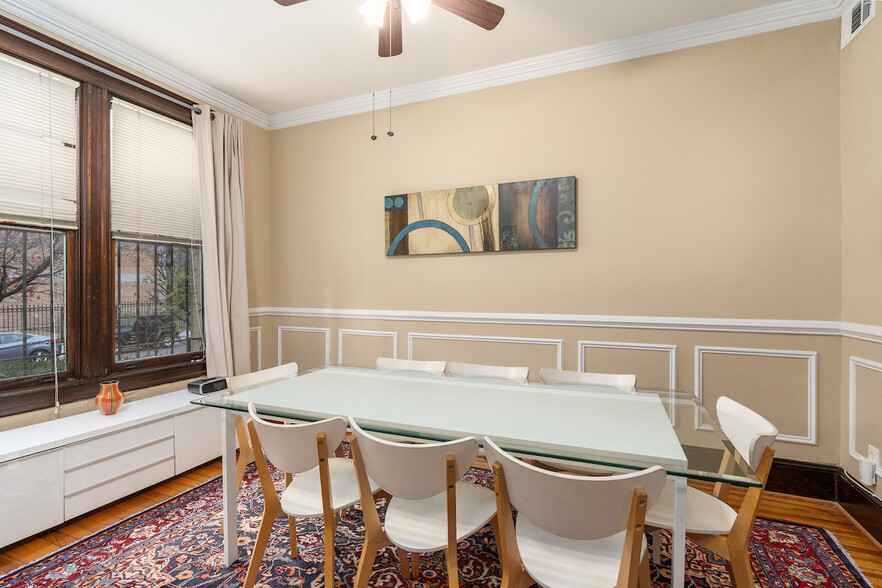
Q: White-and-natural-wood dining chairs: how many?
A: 8